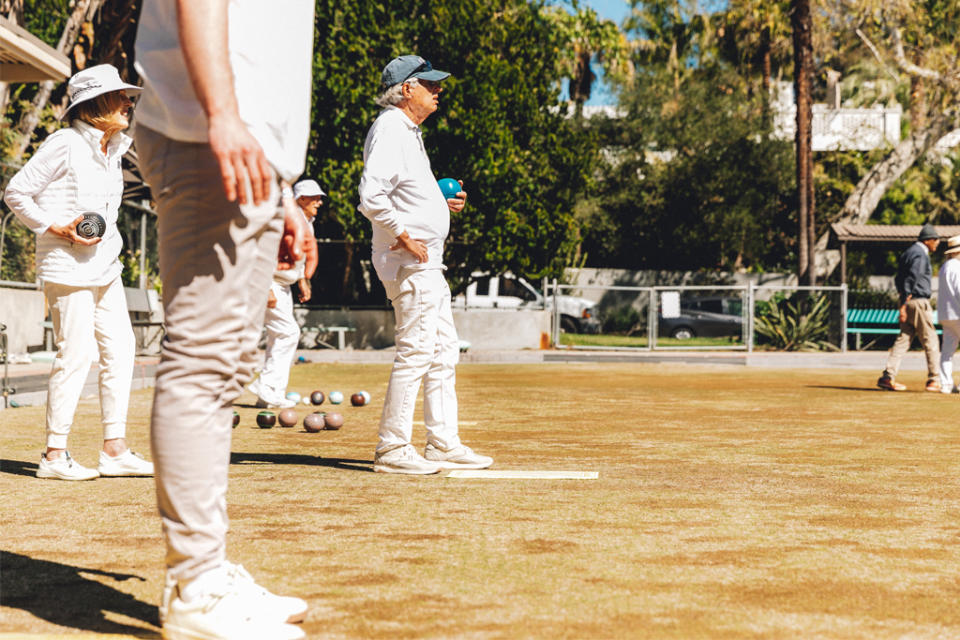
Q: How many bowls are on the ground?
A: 11